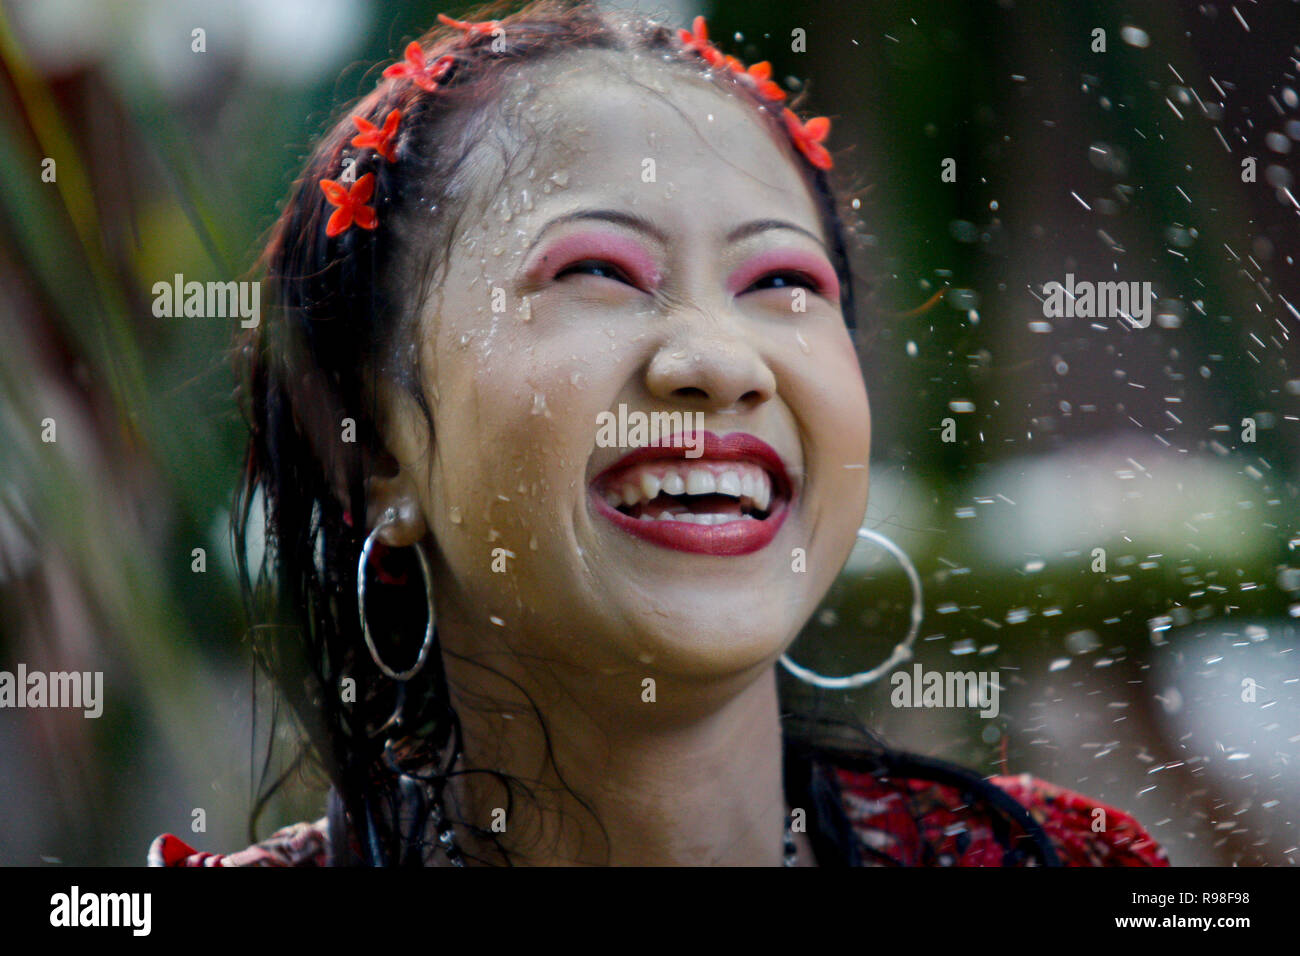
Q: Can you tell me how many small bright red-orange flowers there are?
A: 7